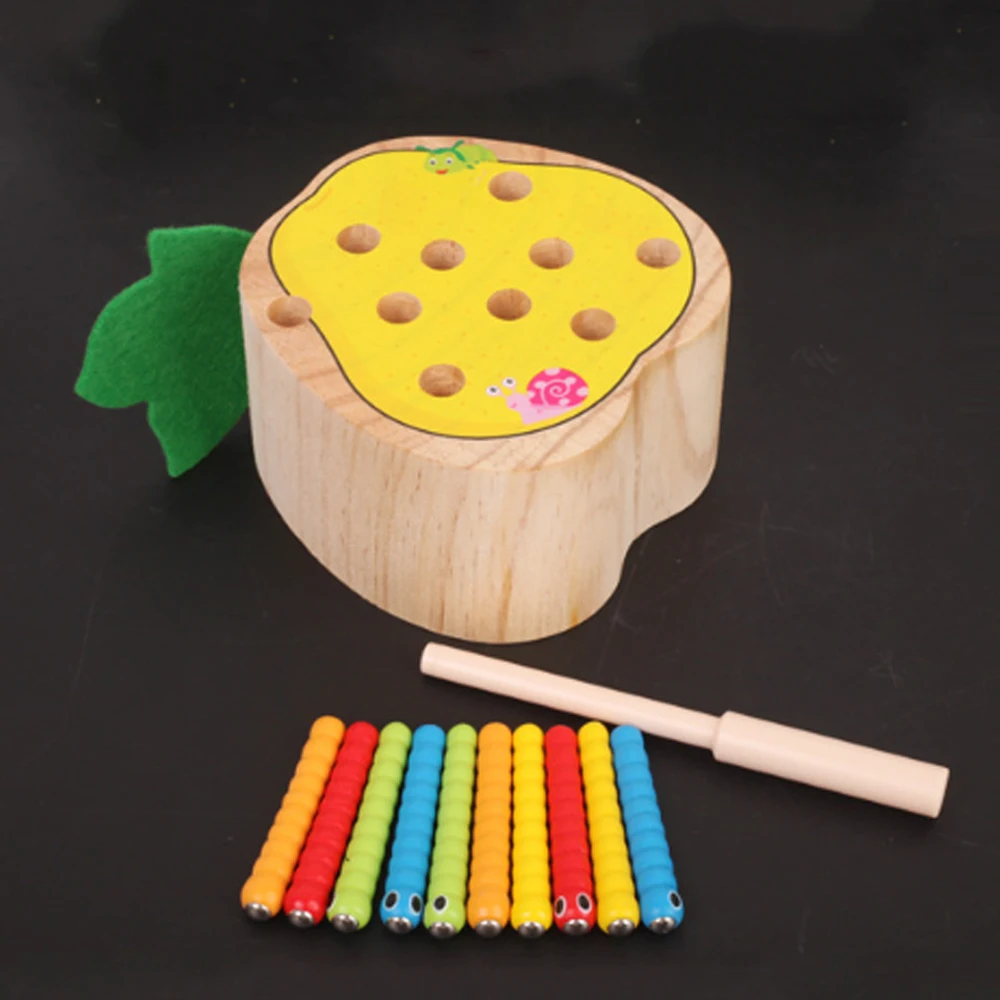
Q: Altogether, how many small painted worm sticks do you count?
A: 10